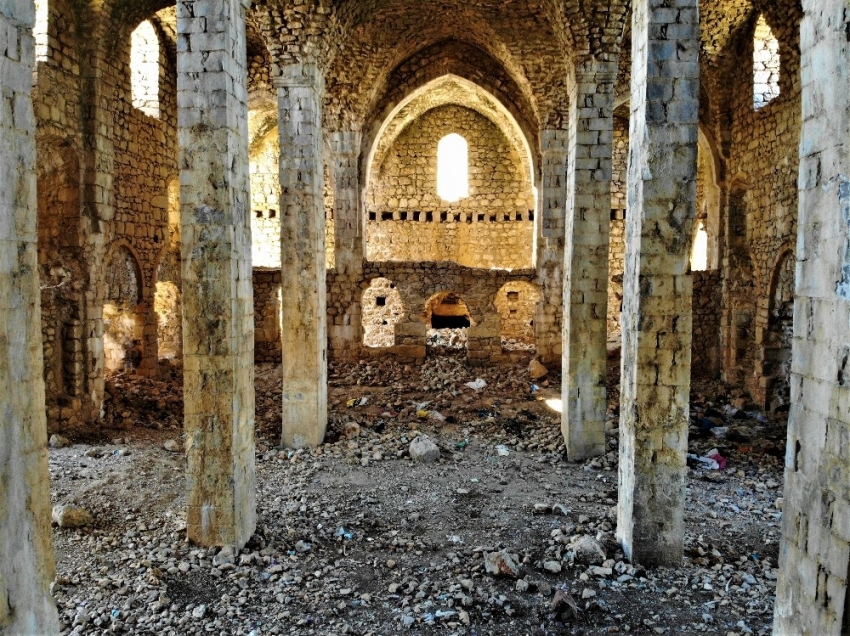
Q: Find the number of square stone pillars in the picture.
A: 6